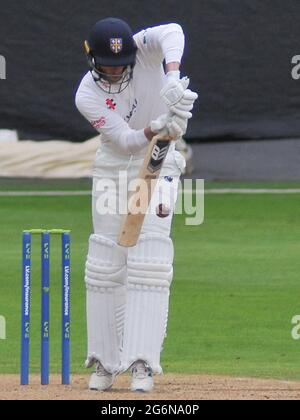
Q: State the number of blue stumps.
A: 3